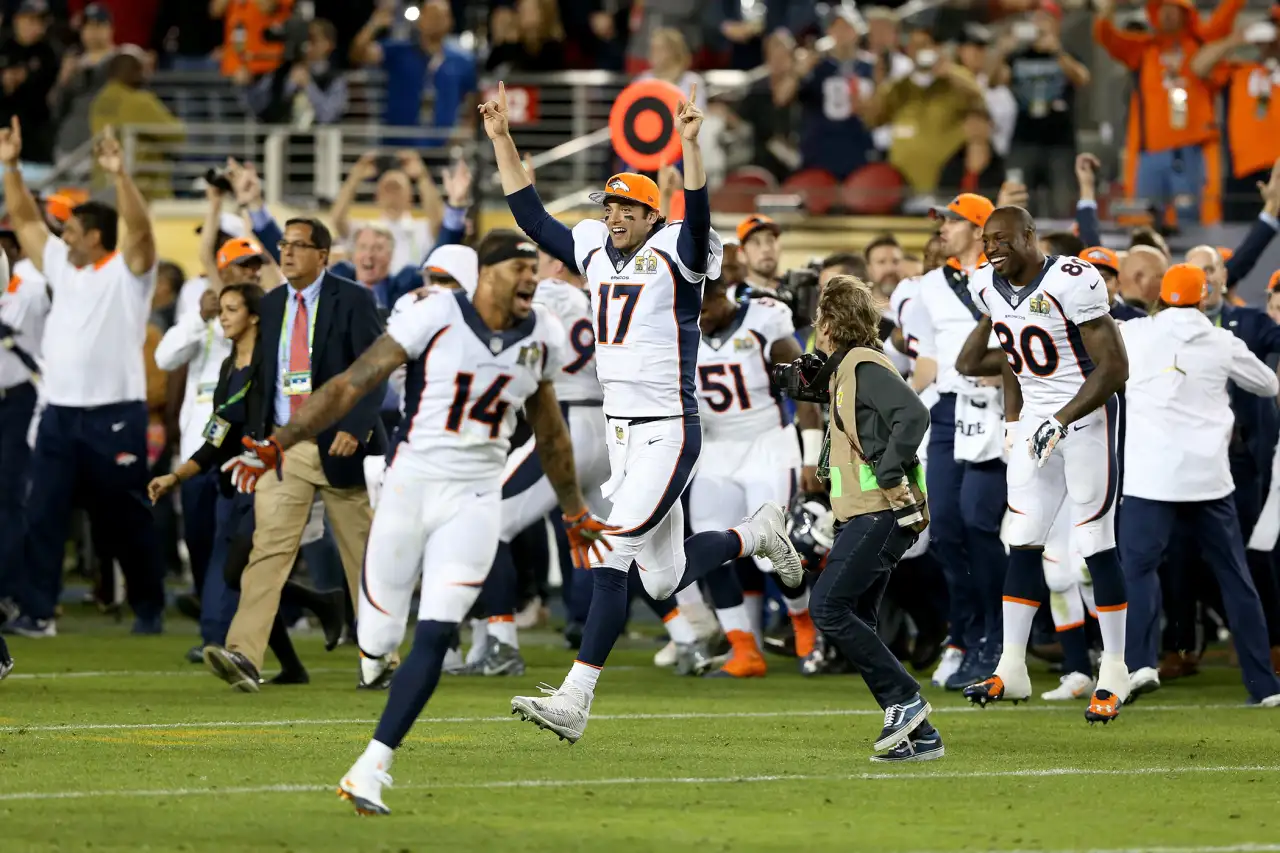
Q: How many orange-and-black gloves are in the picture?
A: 2